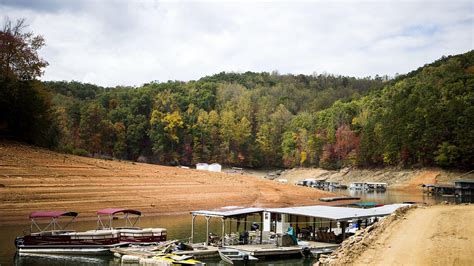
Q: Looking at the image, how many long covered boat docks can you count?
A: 1